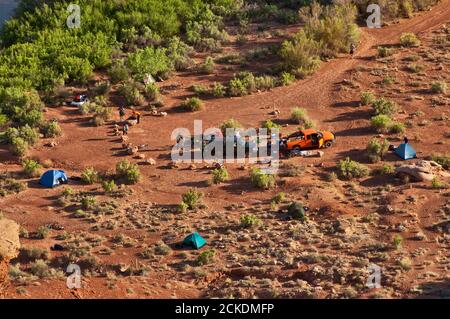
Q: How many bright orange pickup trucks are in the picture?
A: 1